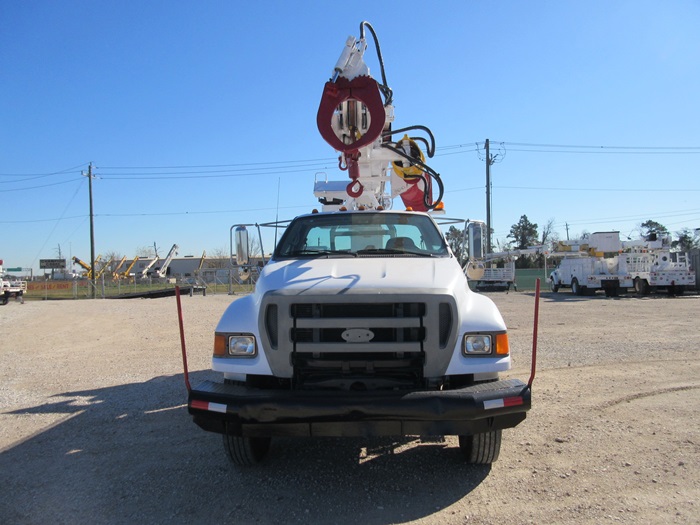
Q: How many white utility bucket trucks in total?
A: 2